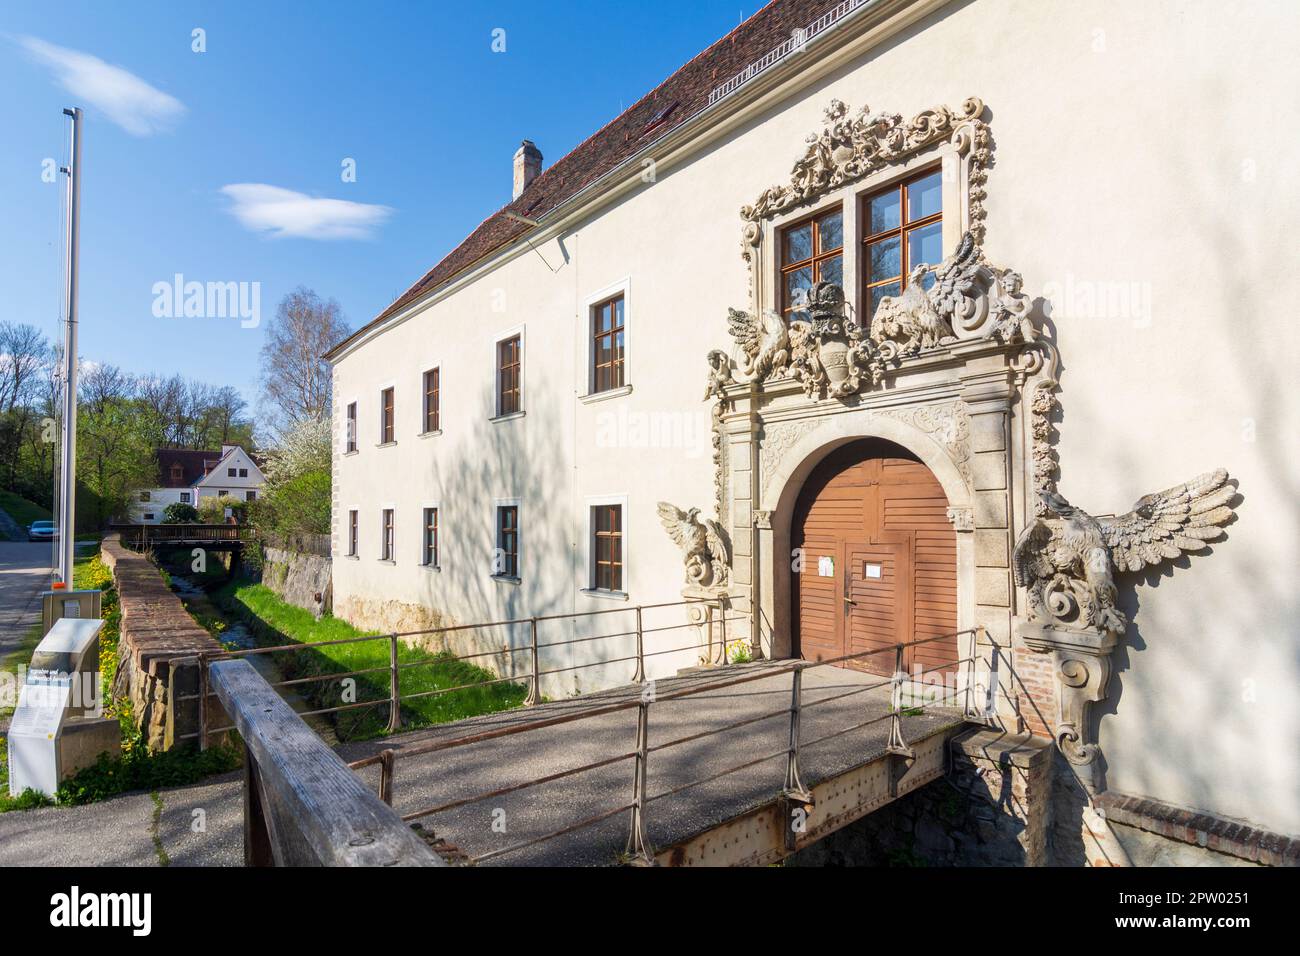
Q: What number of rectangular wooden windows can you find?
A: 12